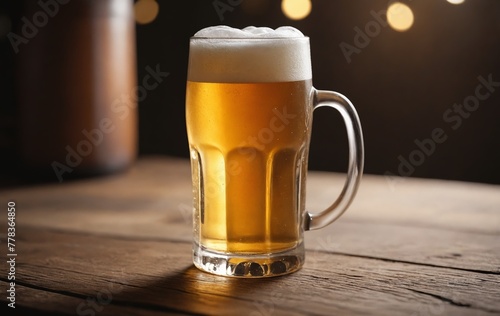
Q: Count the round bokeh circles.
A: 4